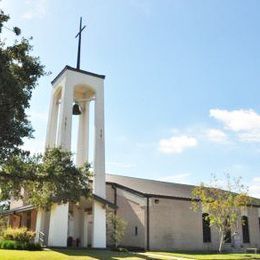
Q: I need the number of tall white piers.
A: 4